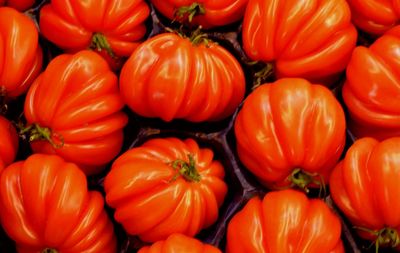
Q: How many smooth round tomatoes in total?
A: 0